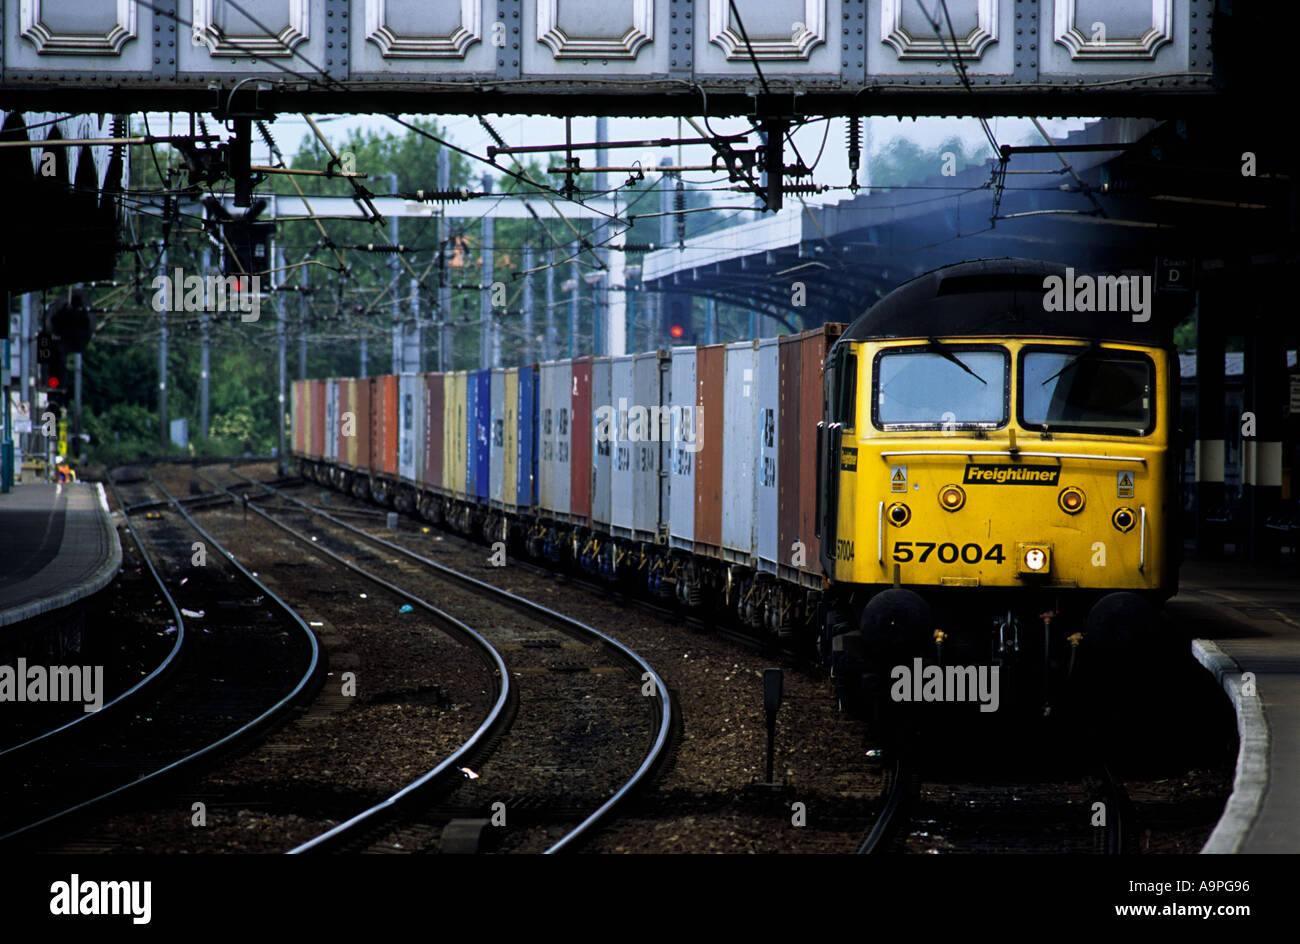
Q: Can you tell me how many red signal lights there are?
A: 3